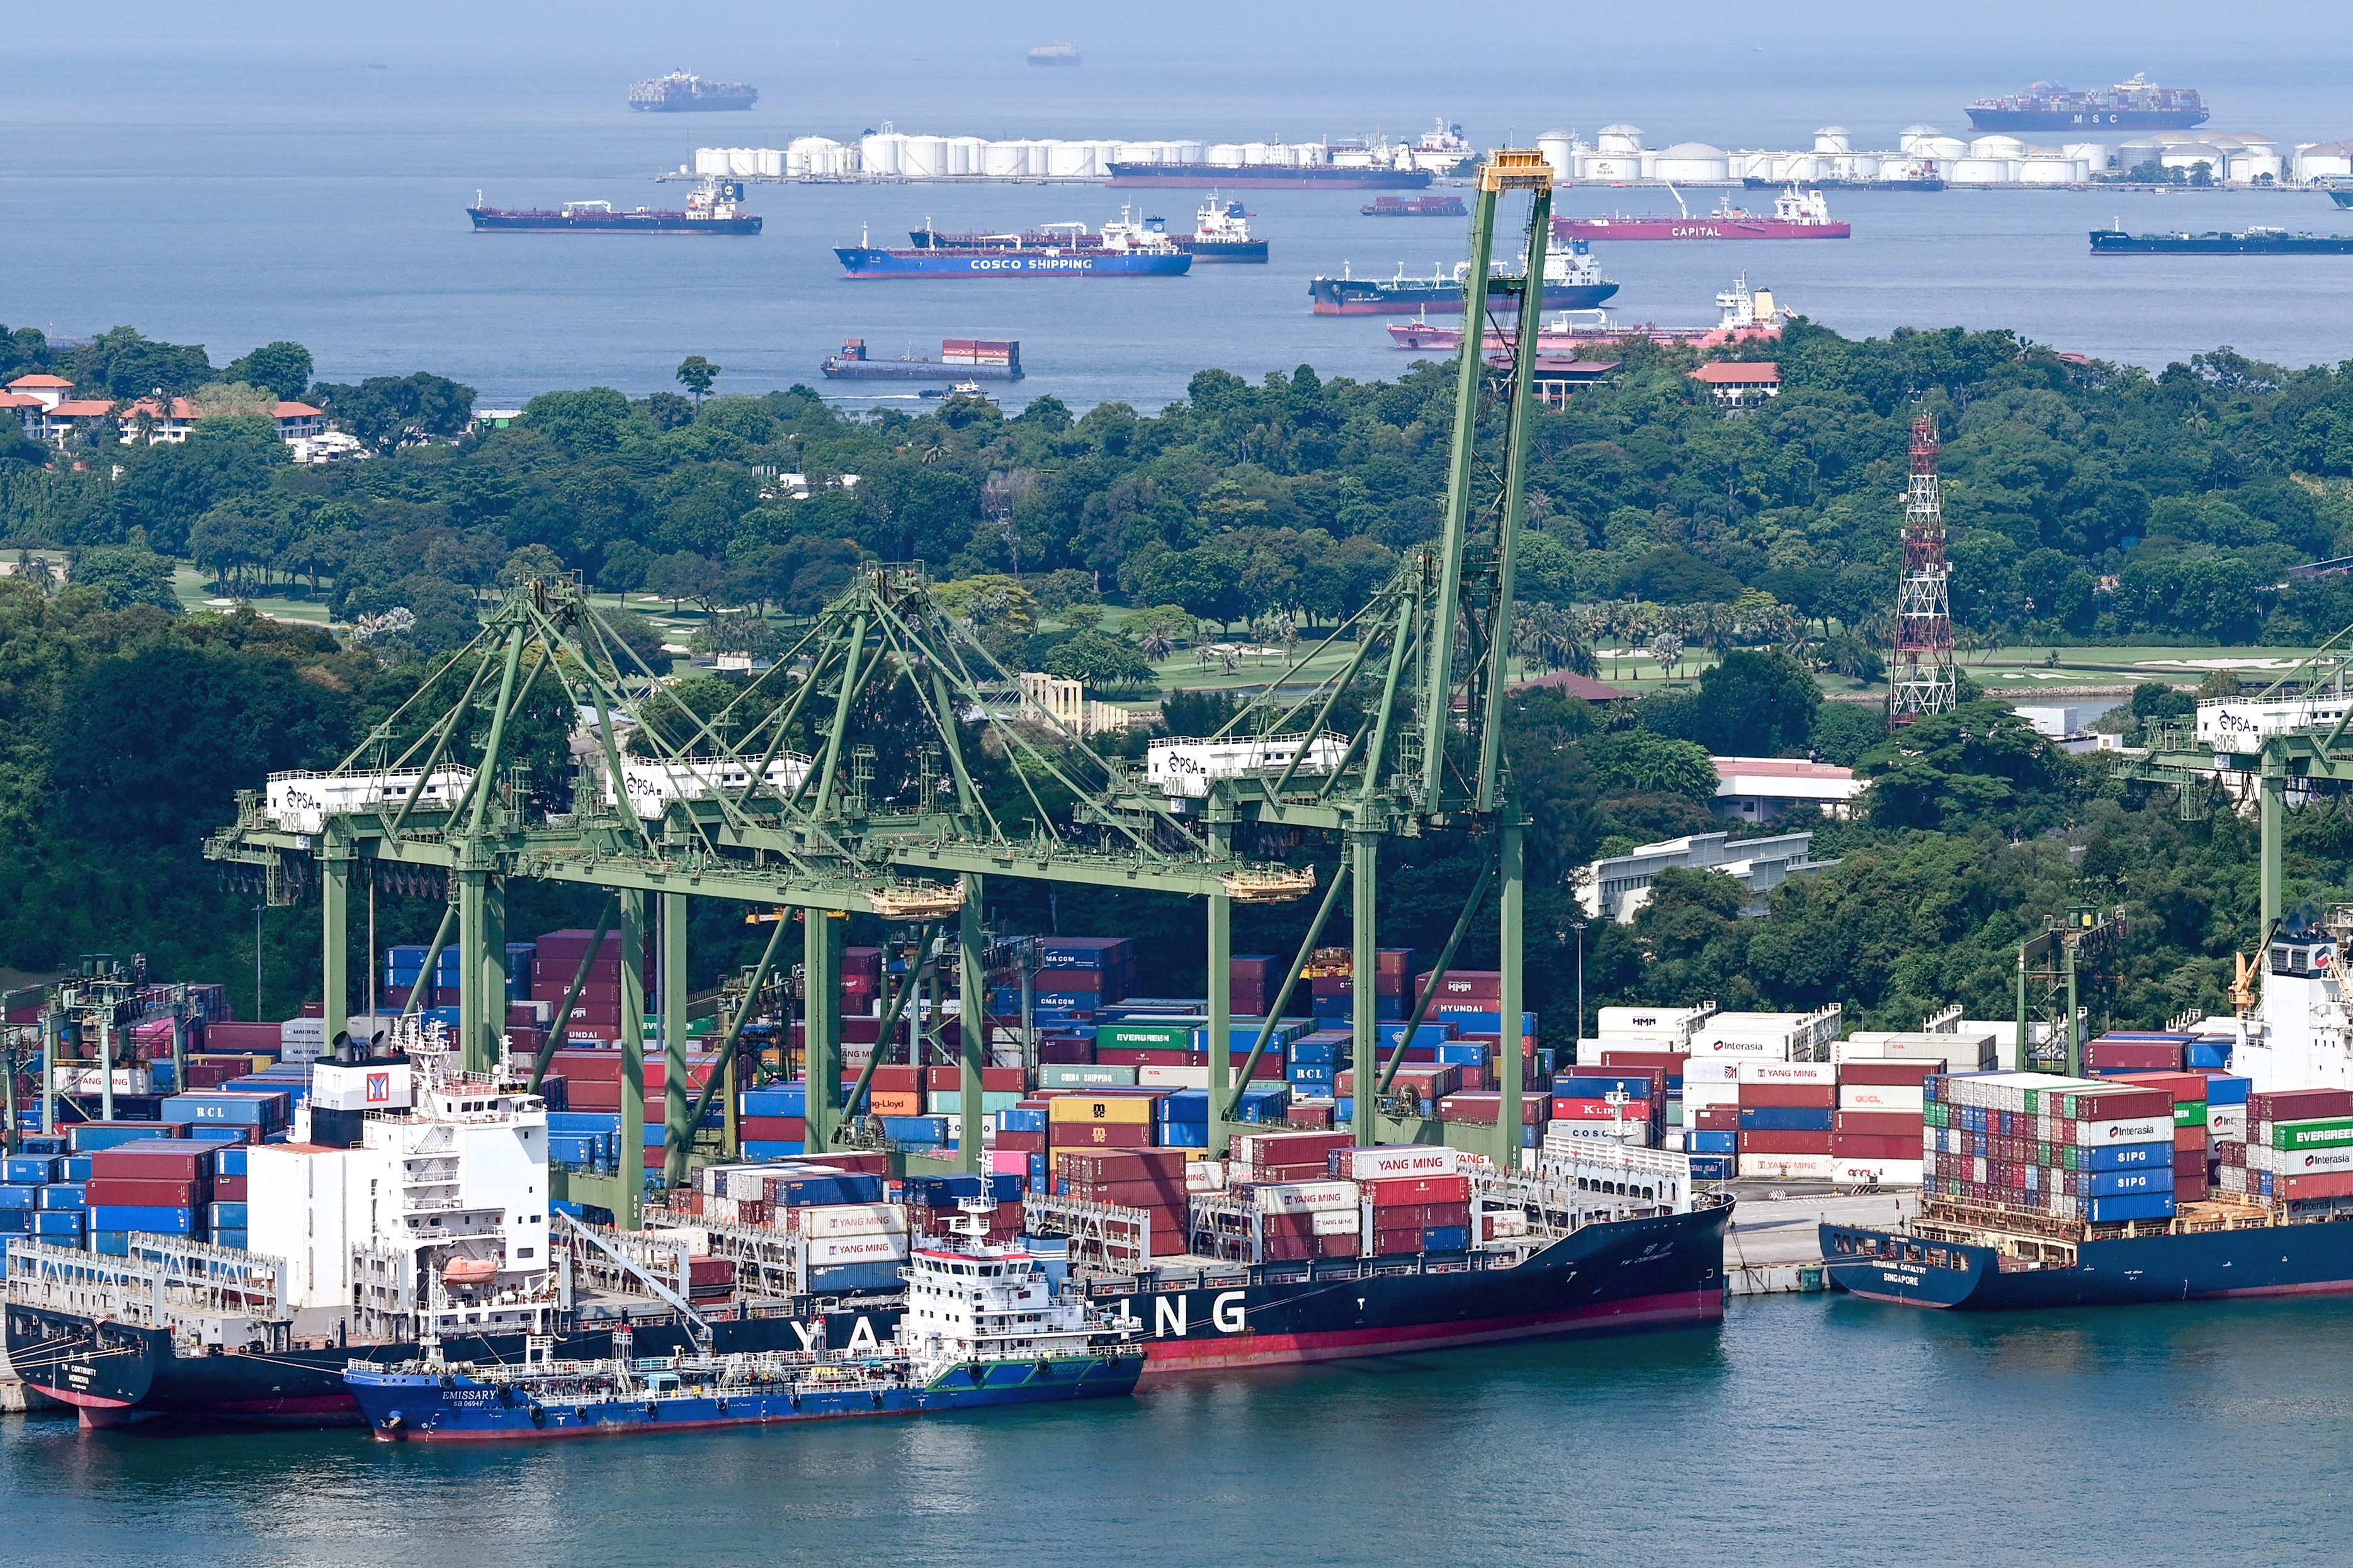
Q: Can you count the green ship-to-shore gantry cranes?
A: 4